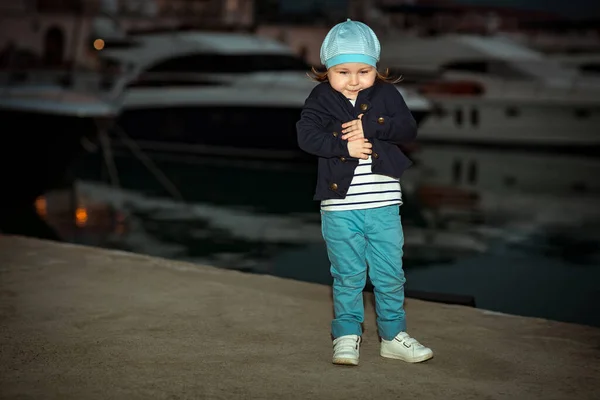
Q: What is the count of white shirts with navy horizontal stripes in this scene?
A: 1